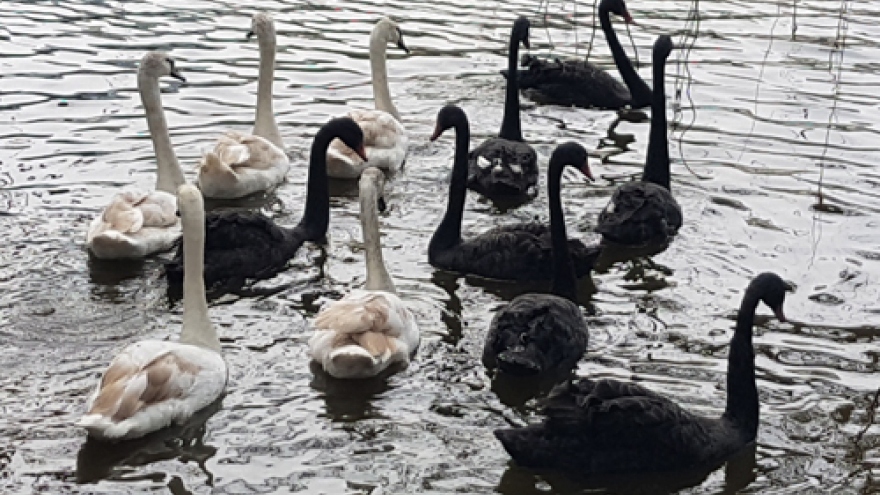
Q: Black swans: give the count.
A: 7